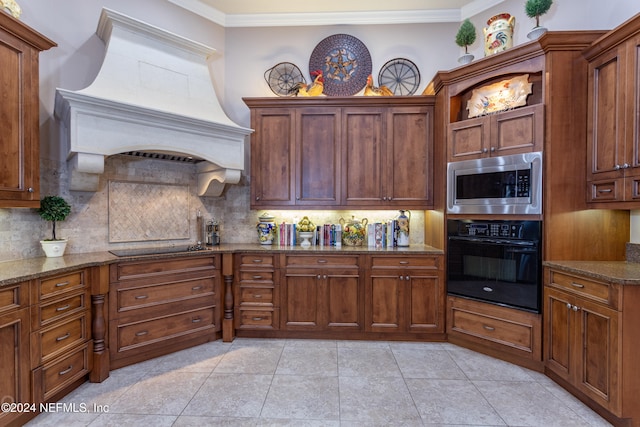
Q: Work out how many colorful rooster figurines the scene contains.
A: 2